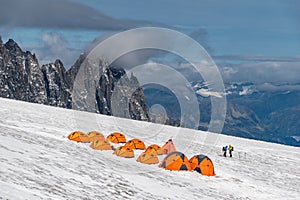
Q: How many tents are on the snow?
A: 11